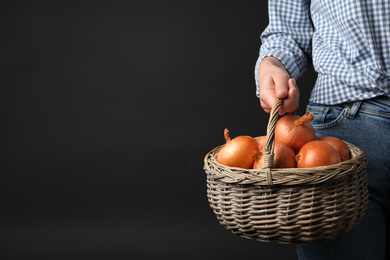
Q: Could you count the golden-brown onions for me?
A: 6